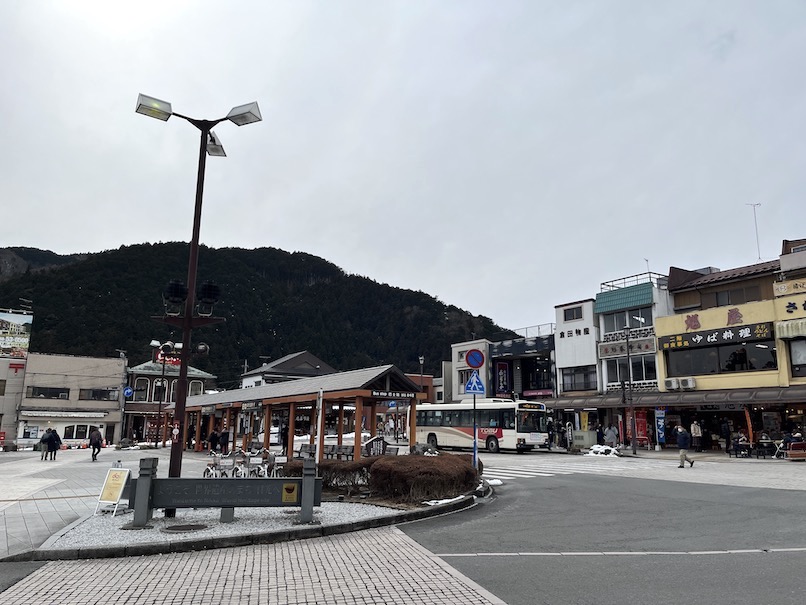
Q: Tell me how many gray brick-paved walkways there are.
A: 1